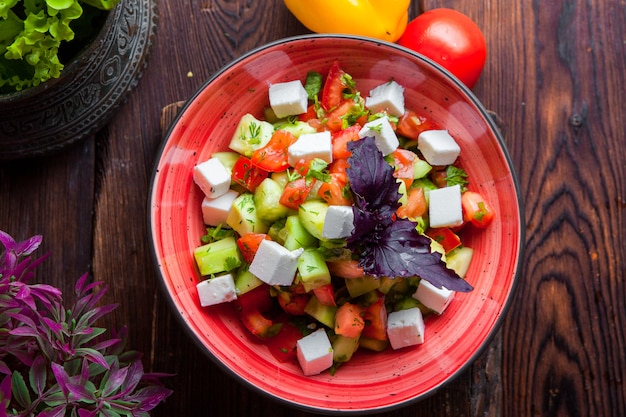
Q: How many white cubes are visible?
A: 14